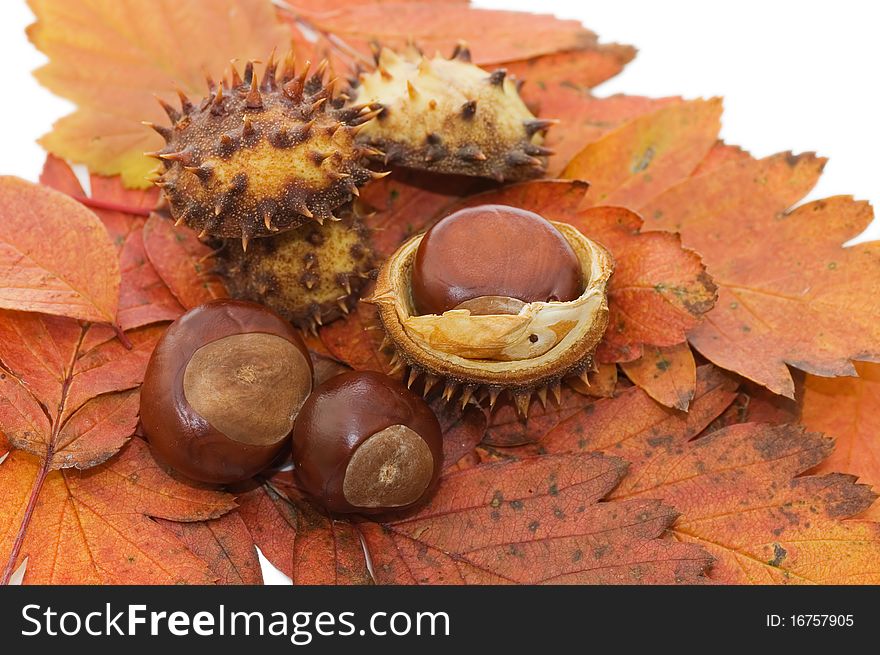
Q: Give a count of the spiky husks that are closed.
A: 3